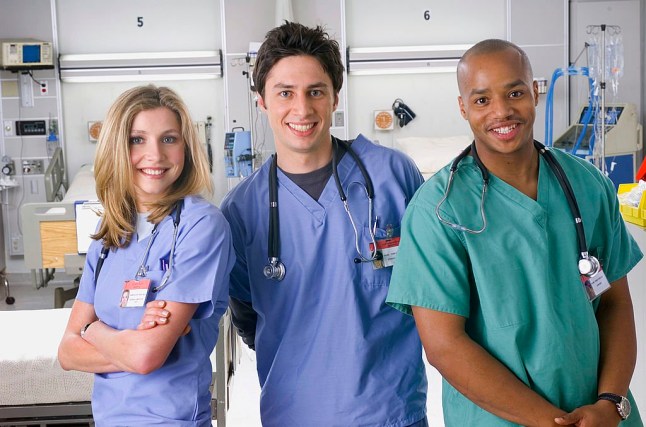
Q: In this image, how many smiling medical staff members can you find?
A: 3